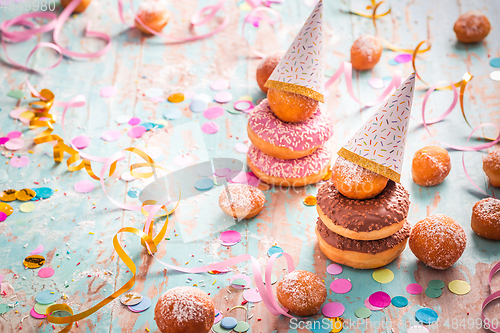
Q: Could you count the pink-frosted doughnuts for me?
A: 2